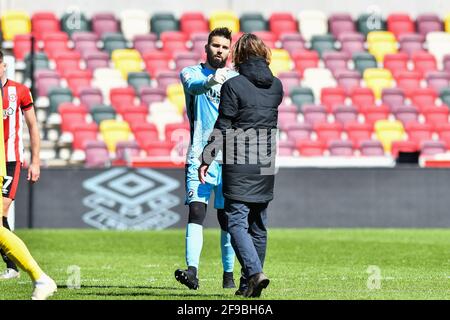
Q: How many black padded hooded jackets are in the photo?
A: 1